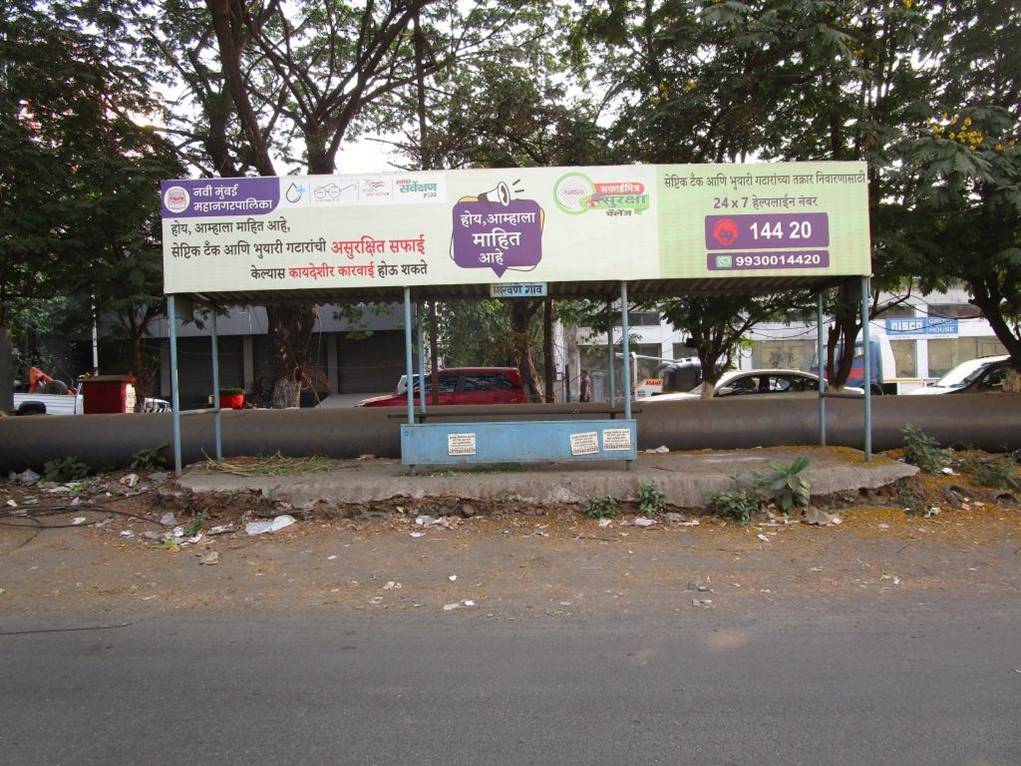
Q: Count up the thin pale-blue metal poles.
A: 8